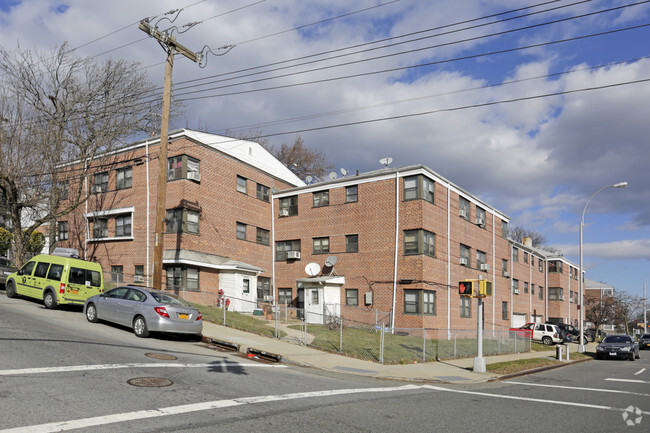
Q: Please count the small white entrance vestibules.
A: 2